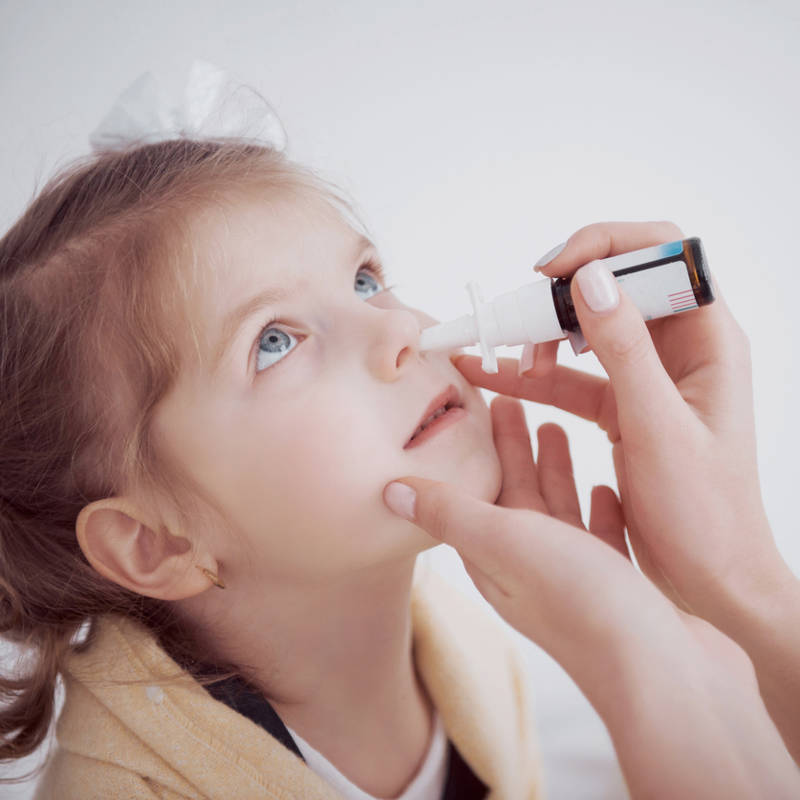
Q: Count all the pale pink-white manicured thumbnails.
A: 2